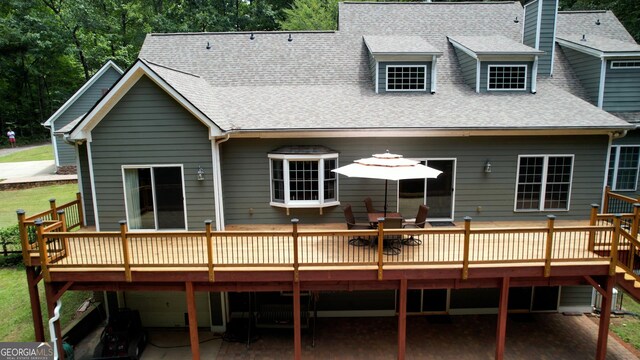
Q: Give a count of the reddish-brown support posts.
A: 7